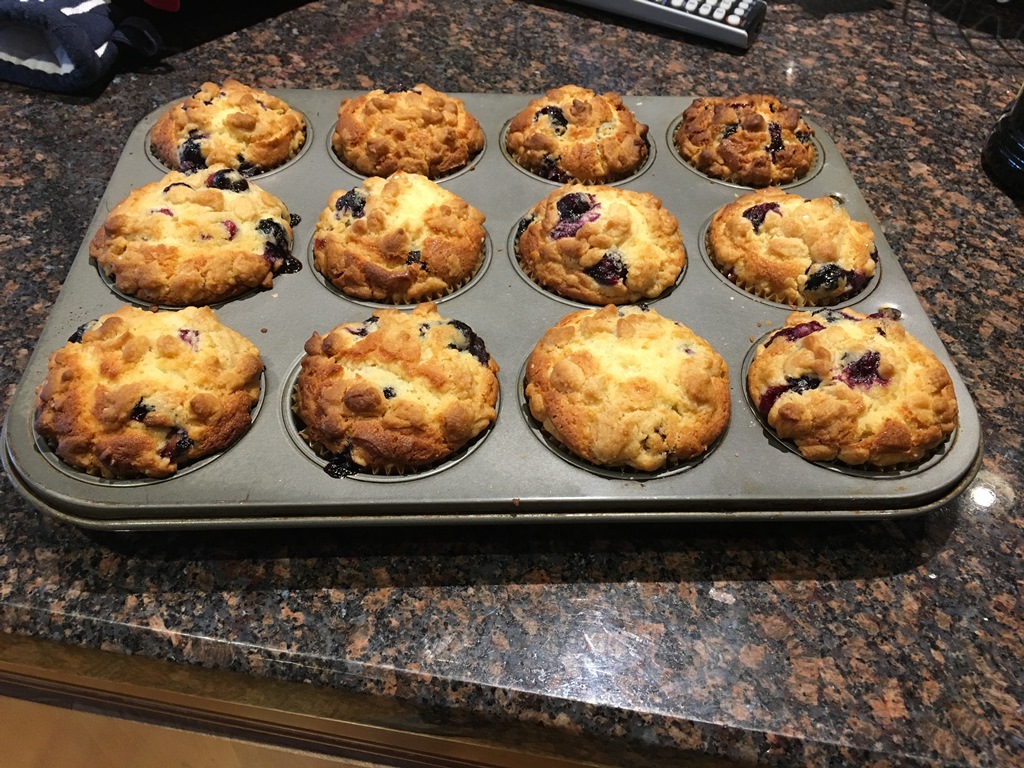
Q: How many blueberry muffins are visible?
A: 12